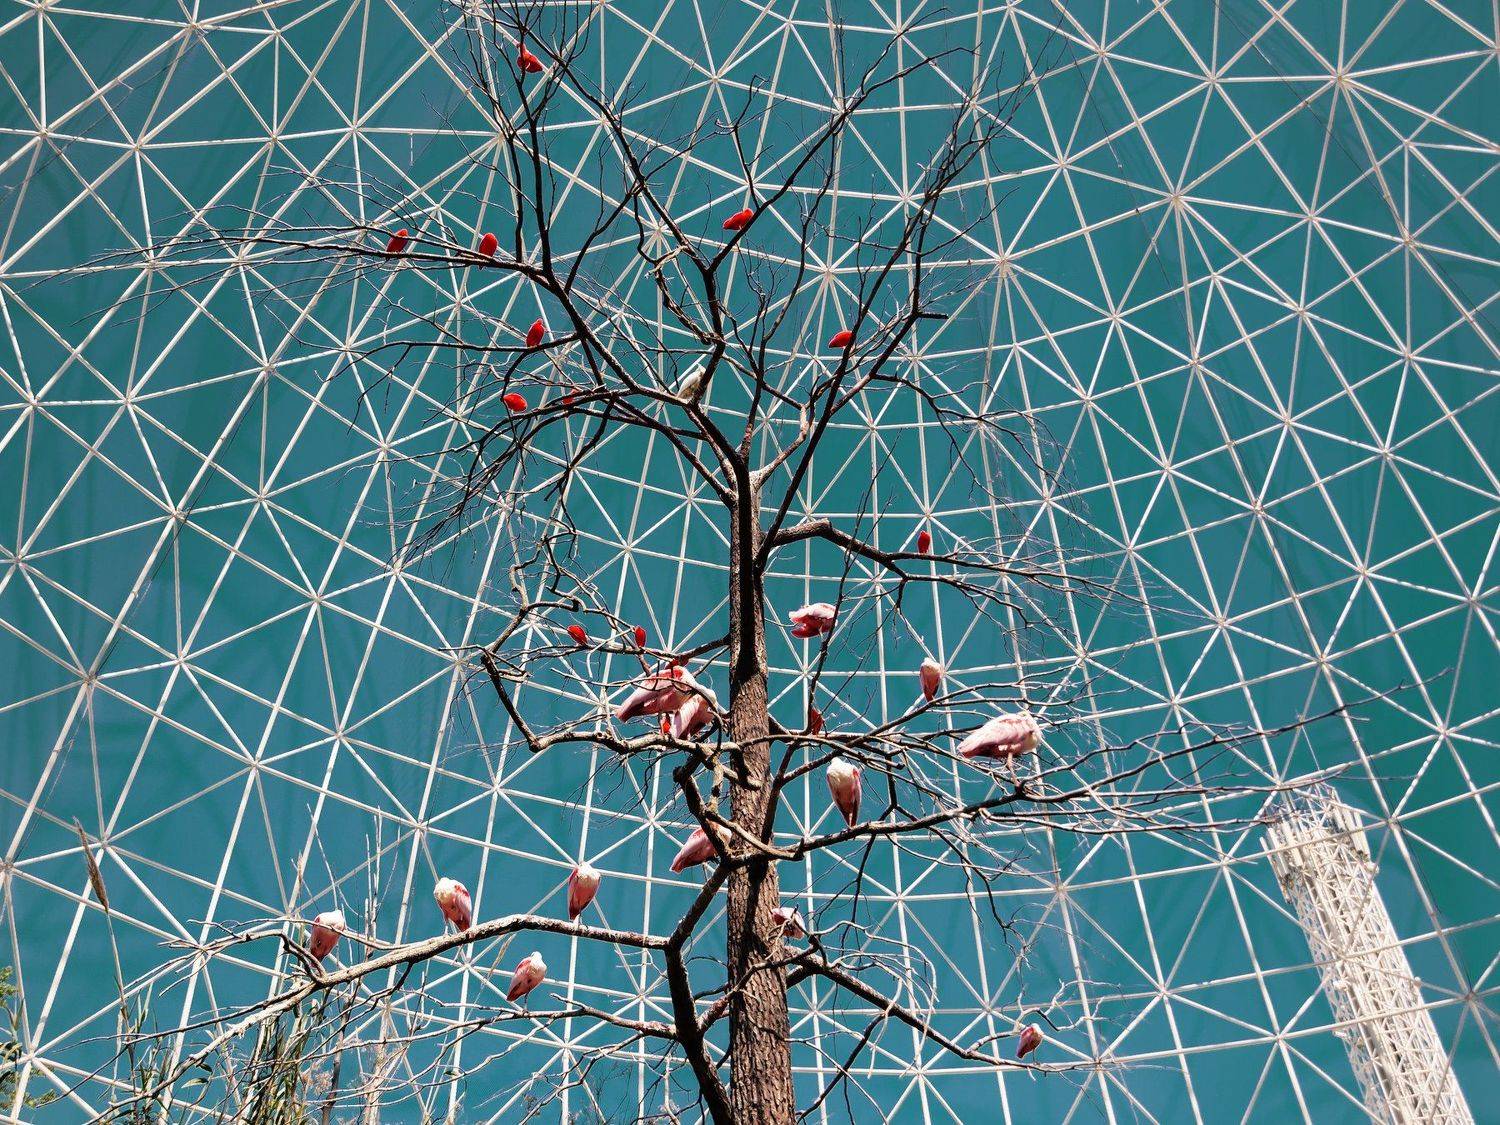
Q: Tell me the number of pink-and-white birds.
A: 13